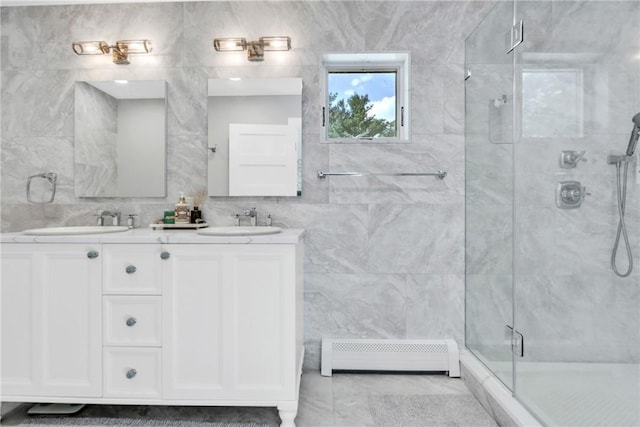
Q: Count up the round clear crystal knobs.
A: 5